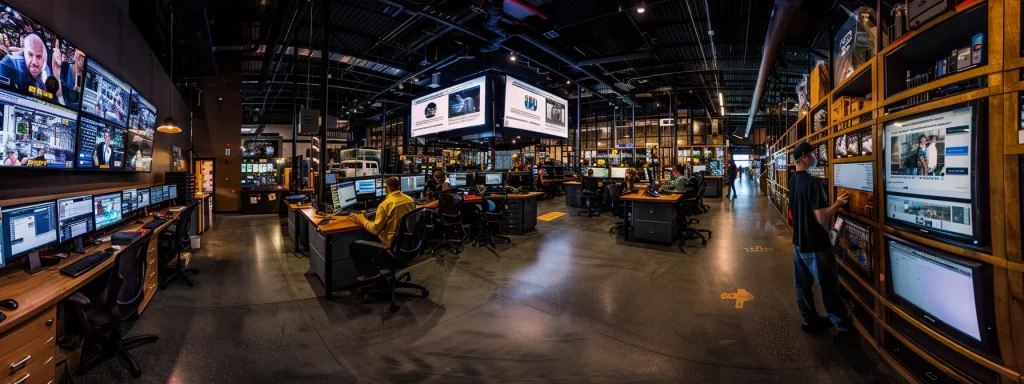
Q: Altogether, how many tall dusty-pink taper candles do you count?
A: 0